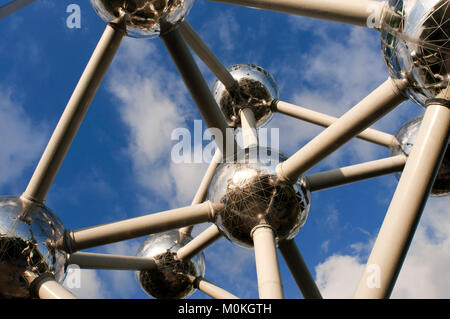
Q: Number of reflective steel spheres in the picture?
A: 7